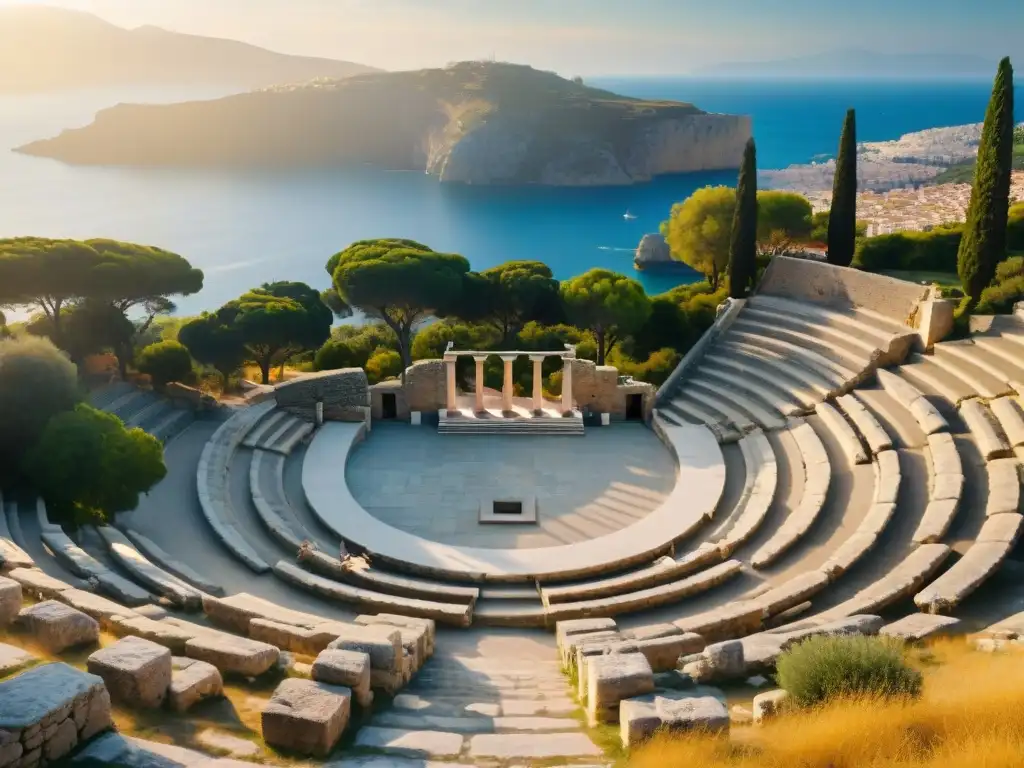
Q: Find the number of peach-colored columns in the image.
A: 5